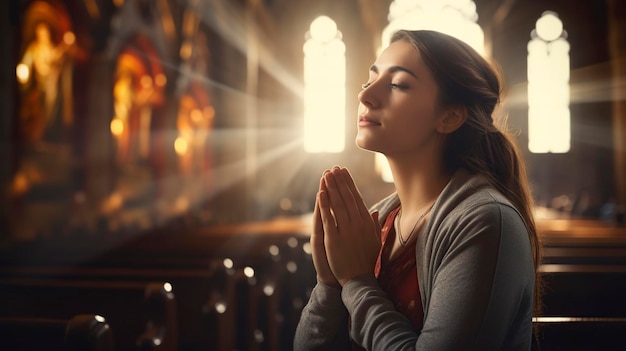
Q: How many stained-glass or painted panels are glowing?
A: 3